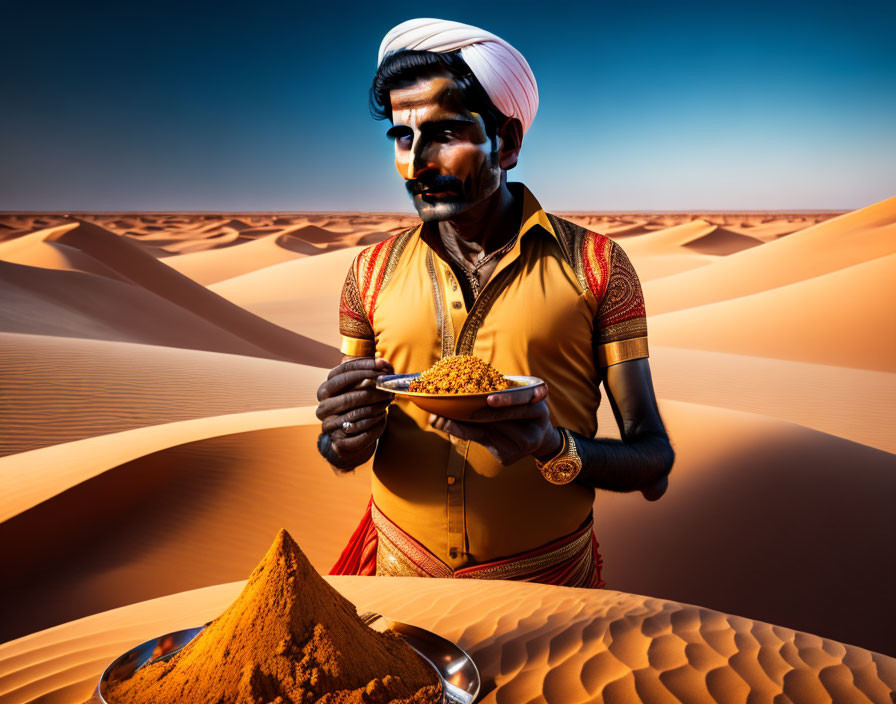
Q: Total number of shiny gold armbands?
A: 2